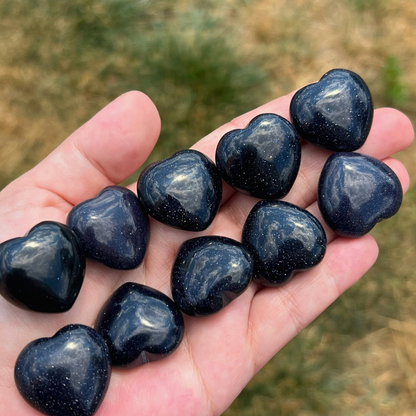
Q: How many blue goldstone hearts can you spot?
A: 10